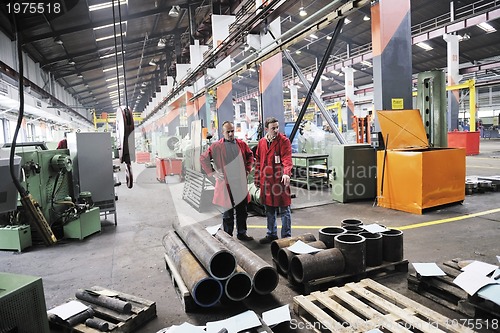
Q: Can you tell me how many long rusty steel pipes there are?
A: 4